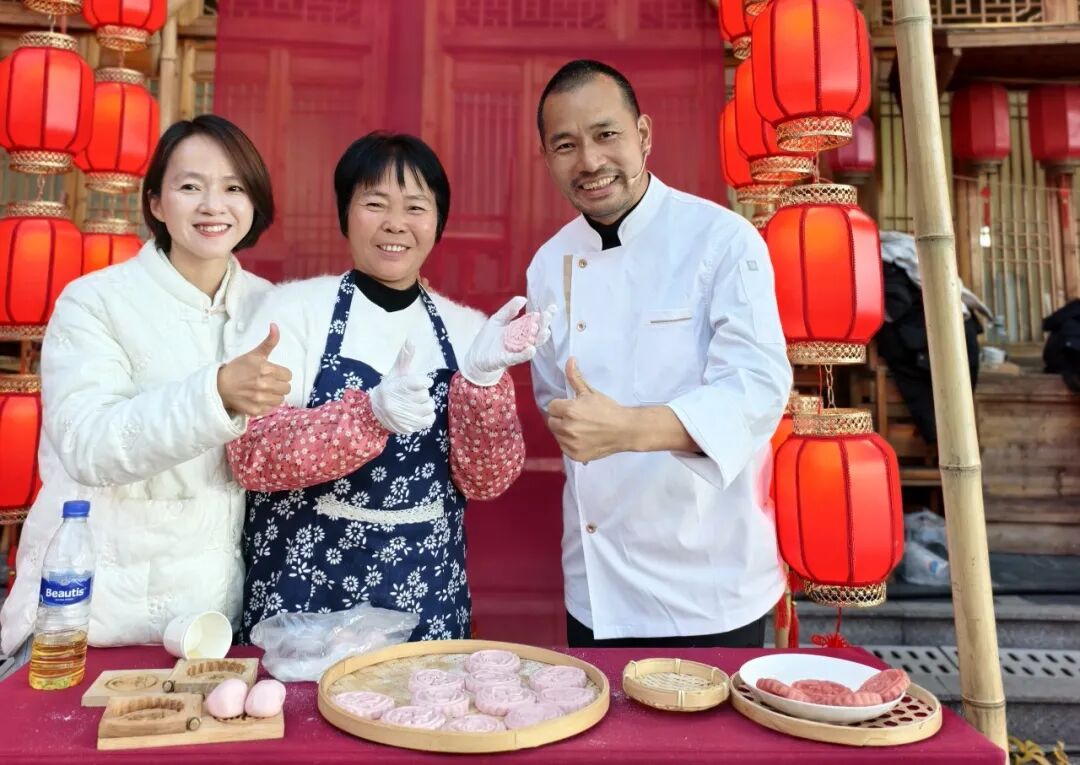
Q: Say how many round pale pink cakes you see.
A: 12